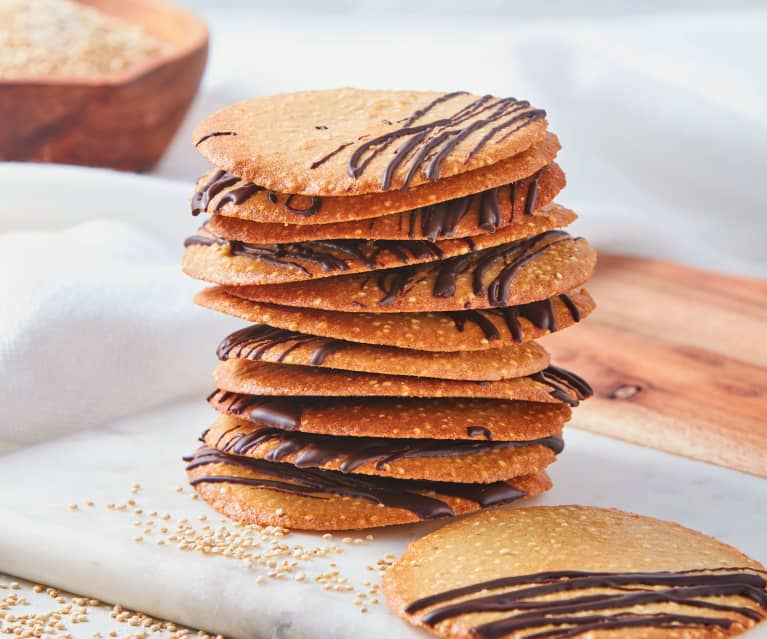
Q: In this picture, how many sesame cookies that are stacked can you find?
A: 11